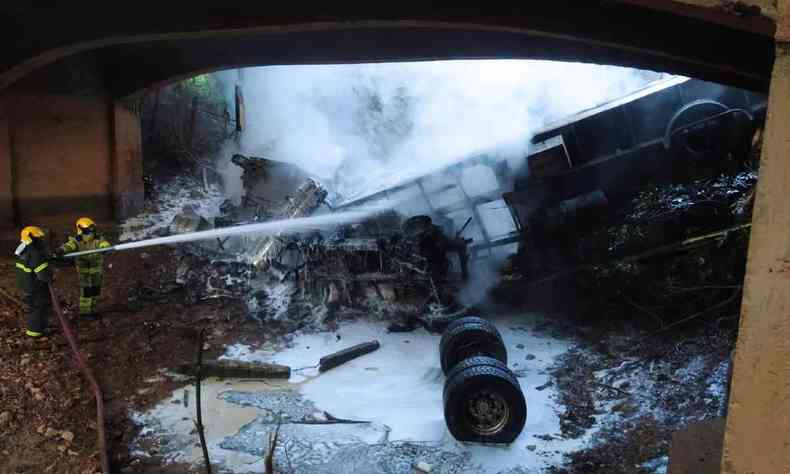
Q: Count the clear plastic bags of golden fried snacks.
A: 0